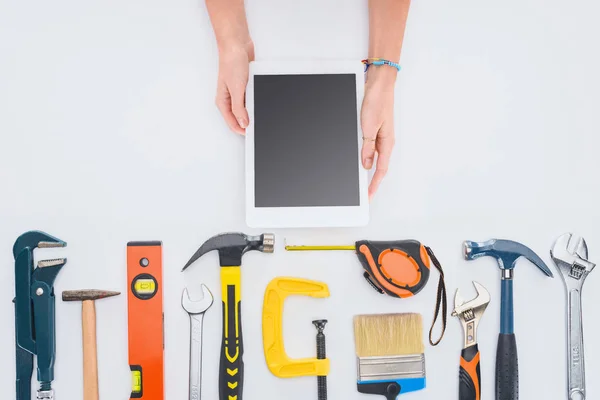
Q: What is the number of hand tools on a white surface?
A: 11